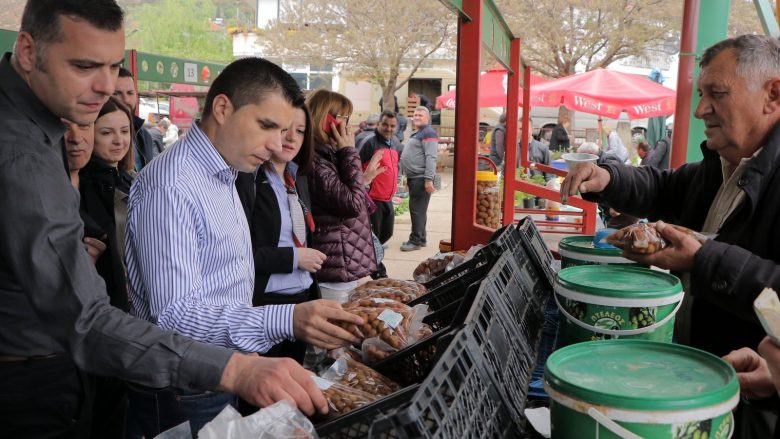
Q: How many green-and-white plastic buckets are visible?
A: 3